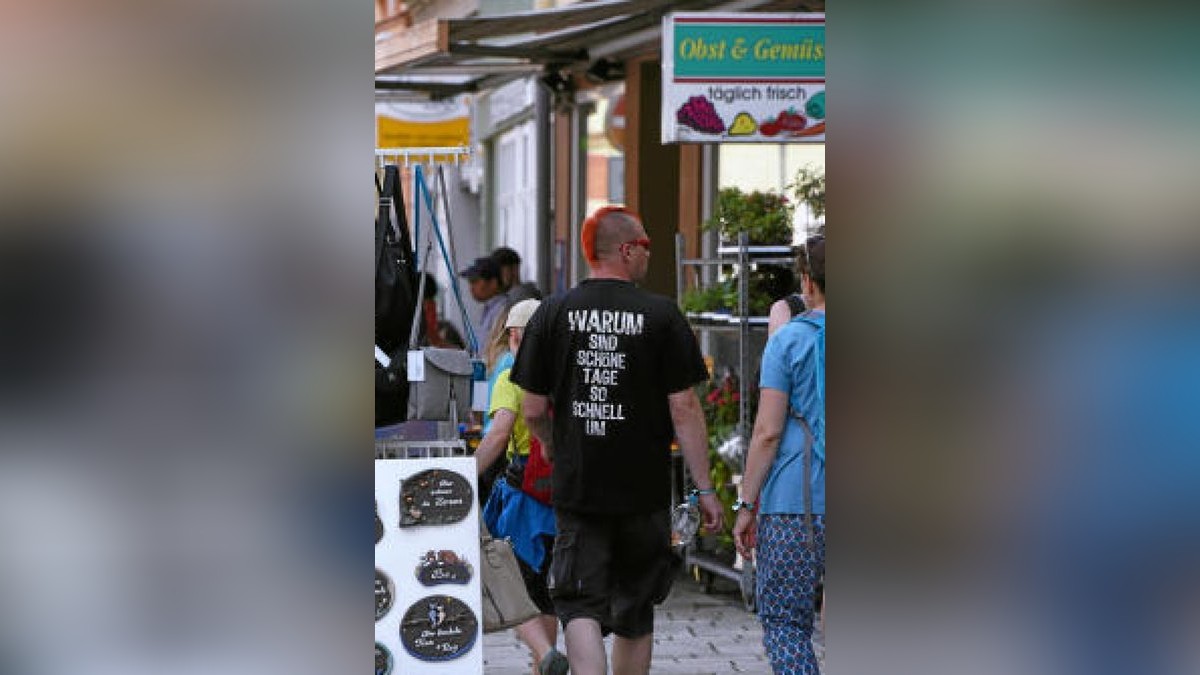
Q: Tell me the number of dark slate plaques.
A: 6